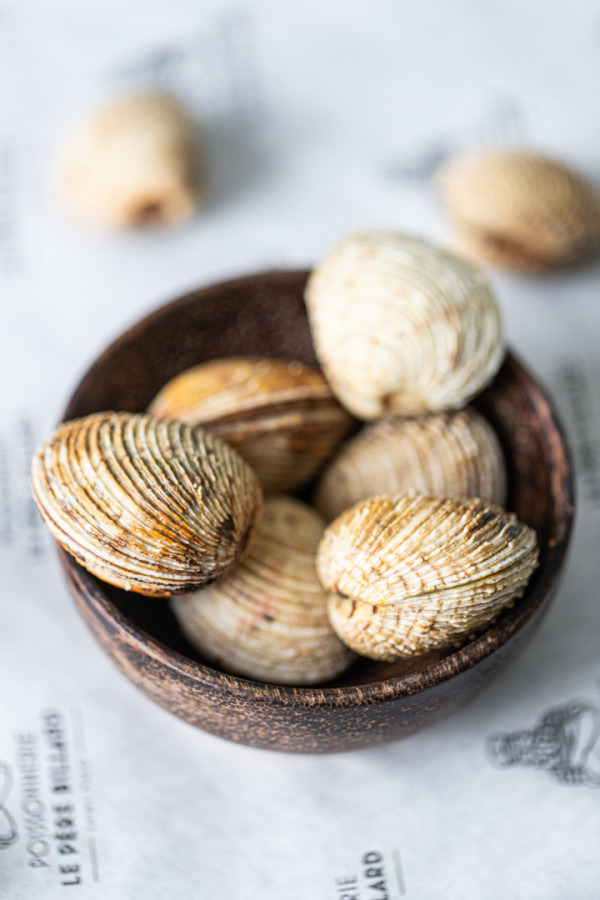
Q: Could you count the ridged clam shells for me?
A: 8